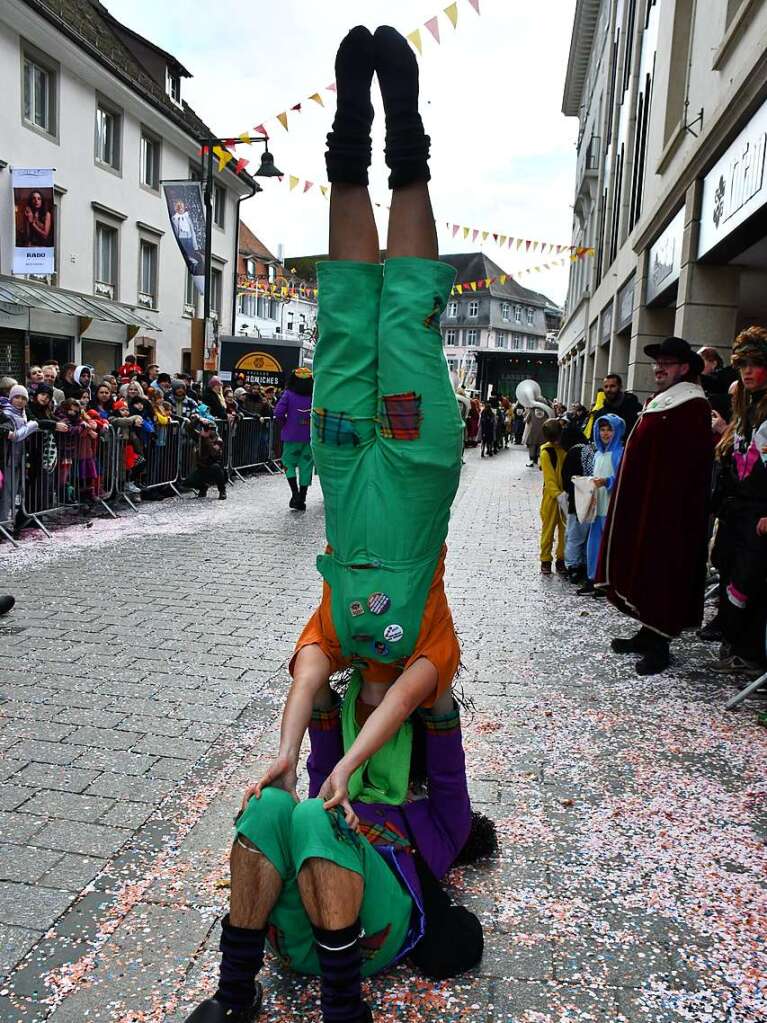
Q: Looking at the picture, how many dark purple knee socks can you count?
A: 2